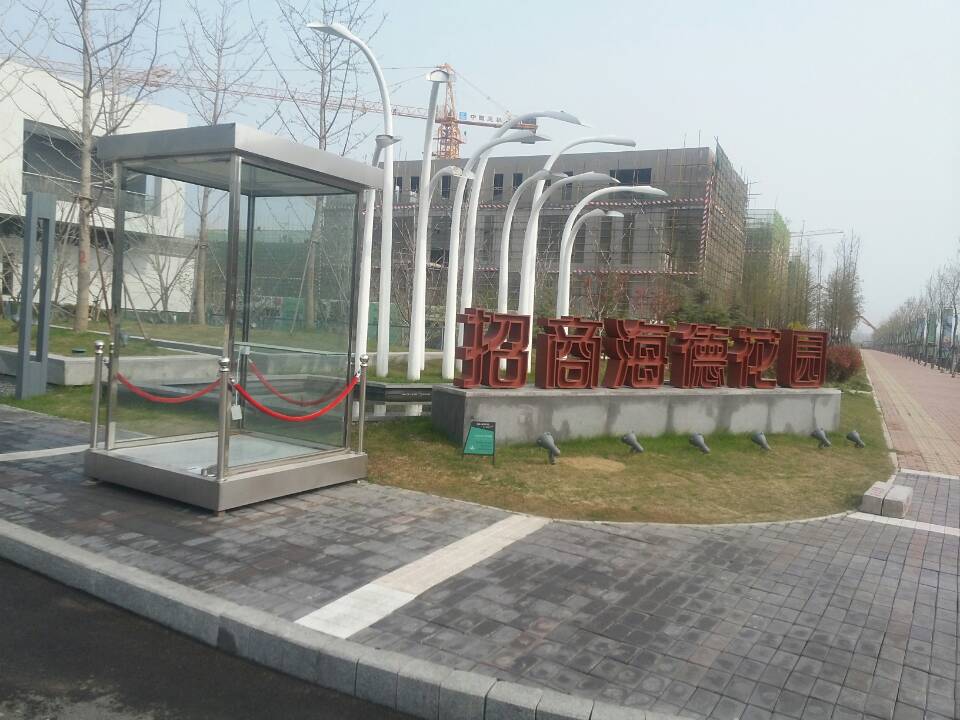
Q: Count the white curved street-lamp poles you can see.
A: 11